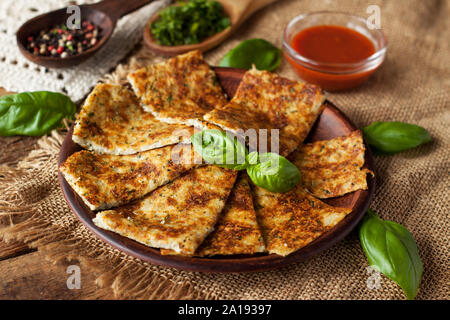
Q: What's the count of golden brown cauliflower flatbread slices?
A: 8